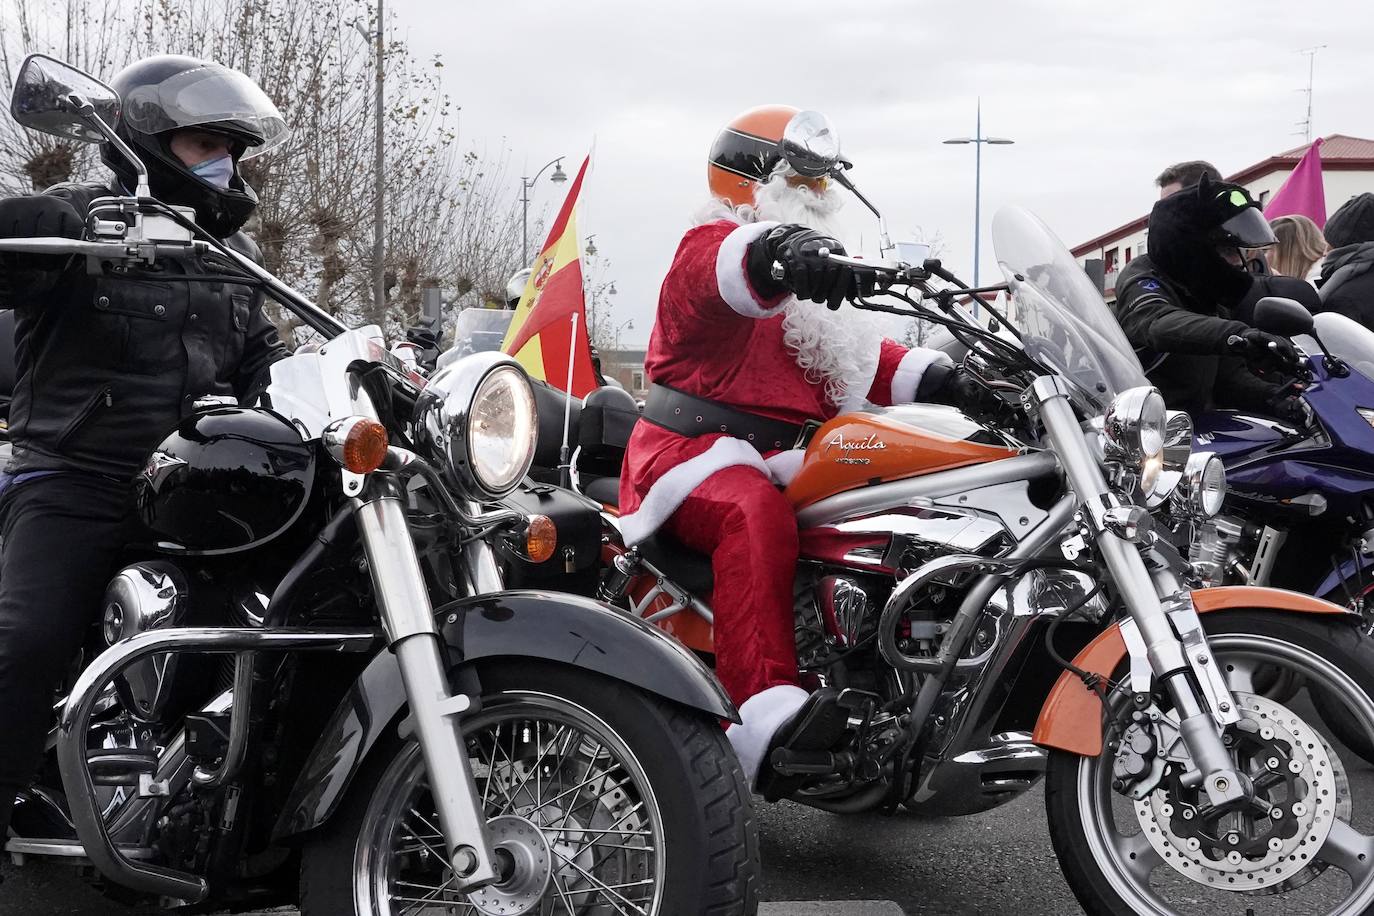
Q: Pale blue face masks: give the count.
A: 1